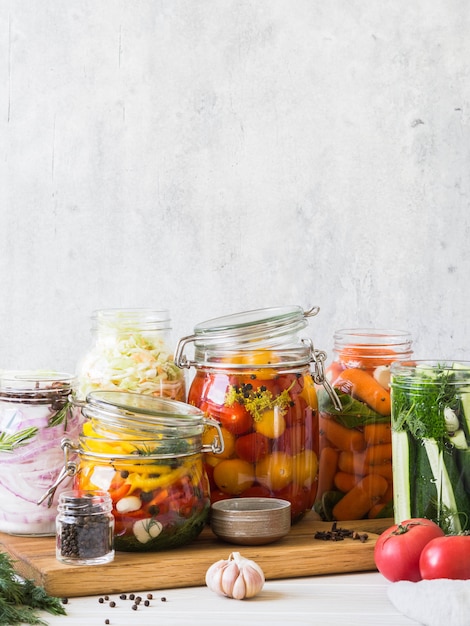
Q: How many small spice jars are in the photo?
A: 1